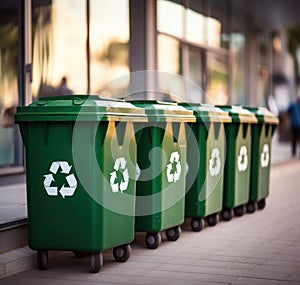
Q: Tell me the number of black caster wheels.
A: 11